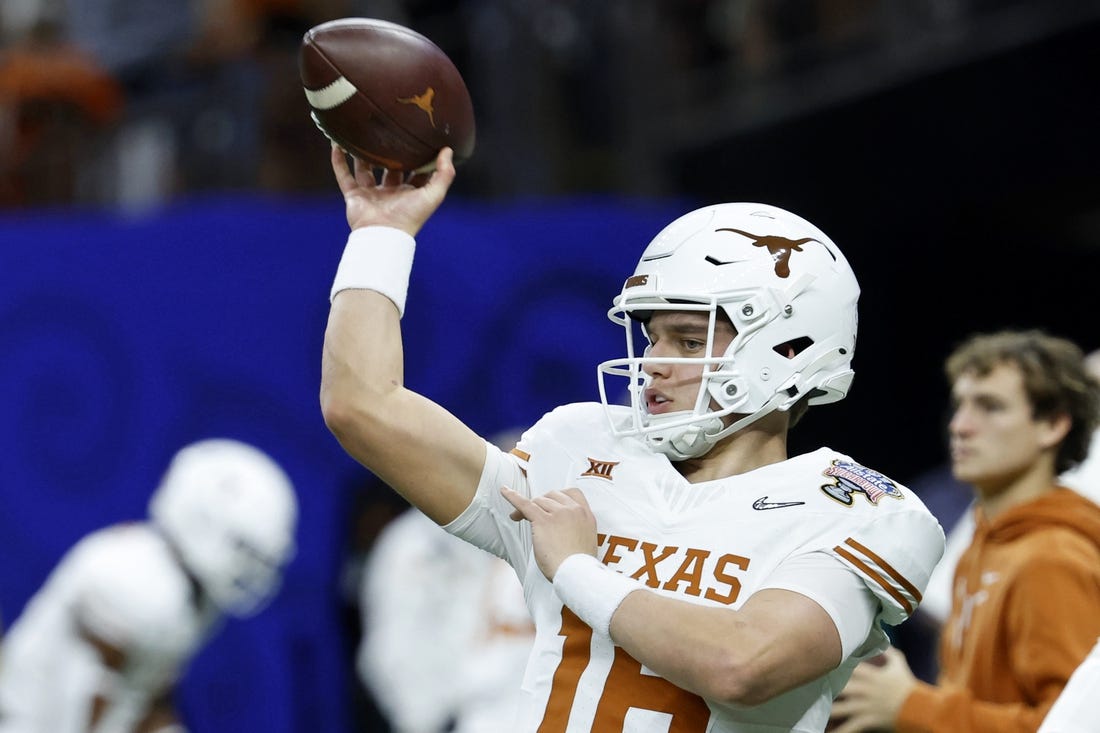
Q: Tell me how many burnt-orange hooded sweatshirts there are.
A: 1